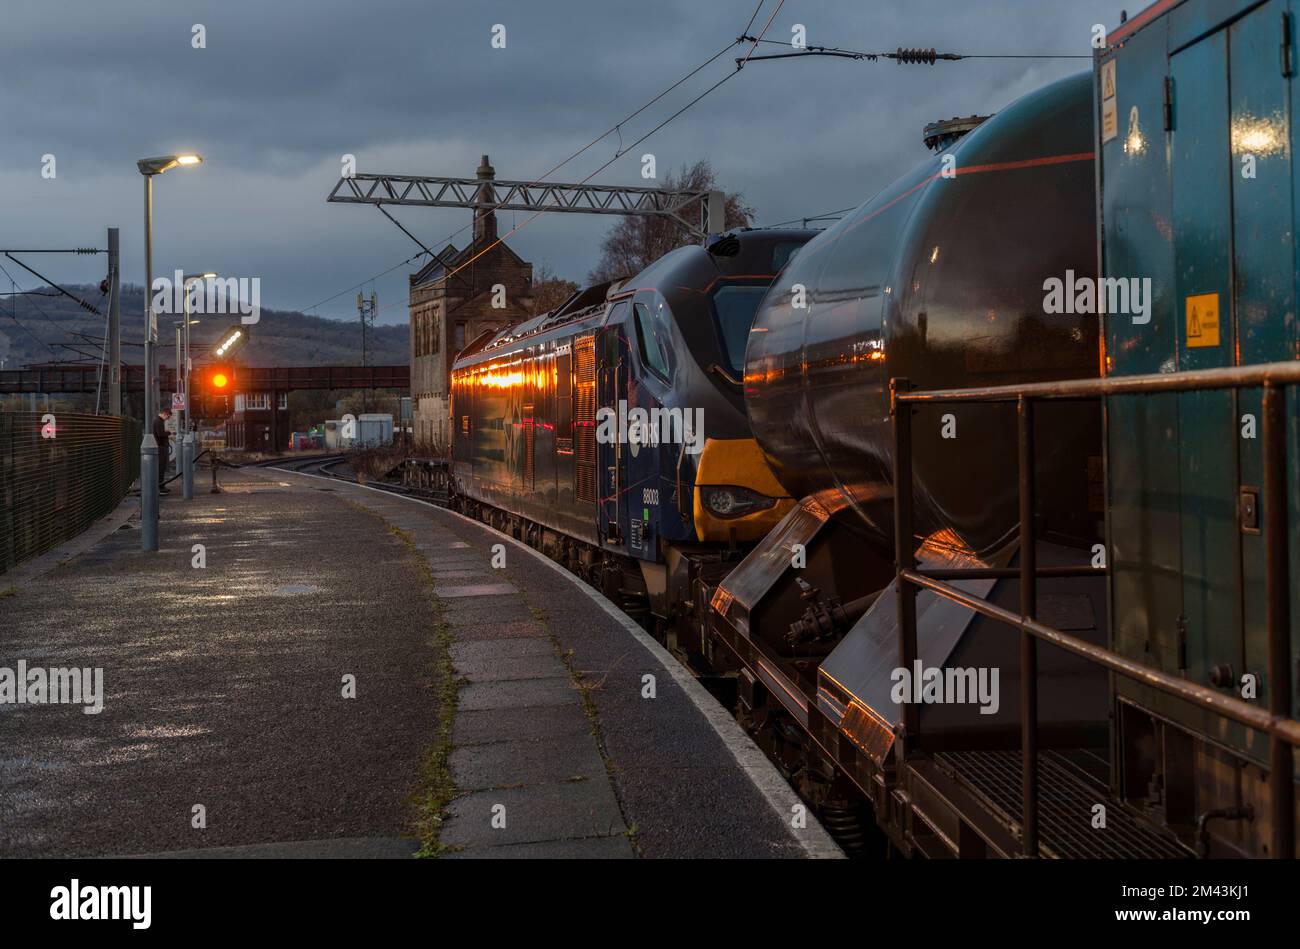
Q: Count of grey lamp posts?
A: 3